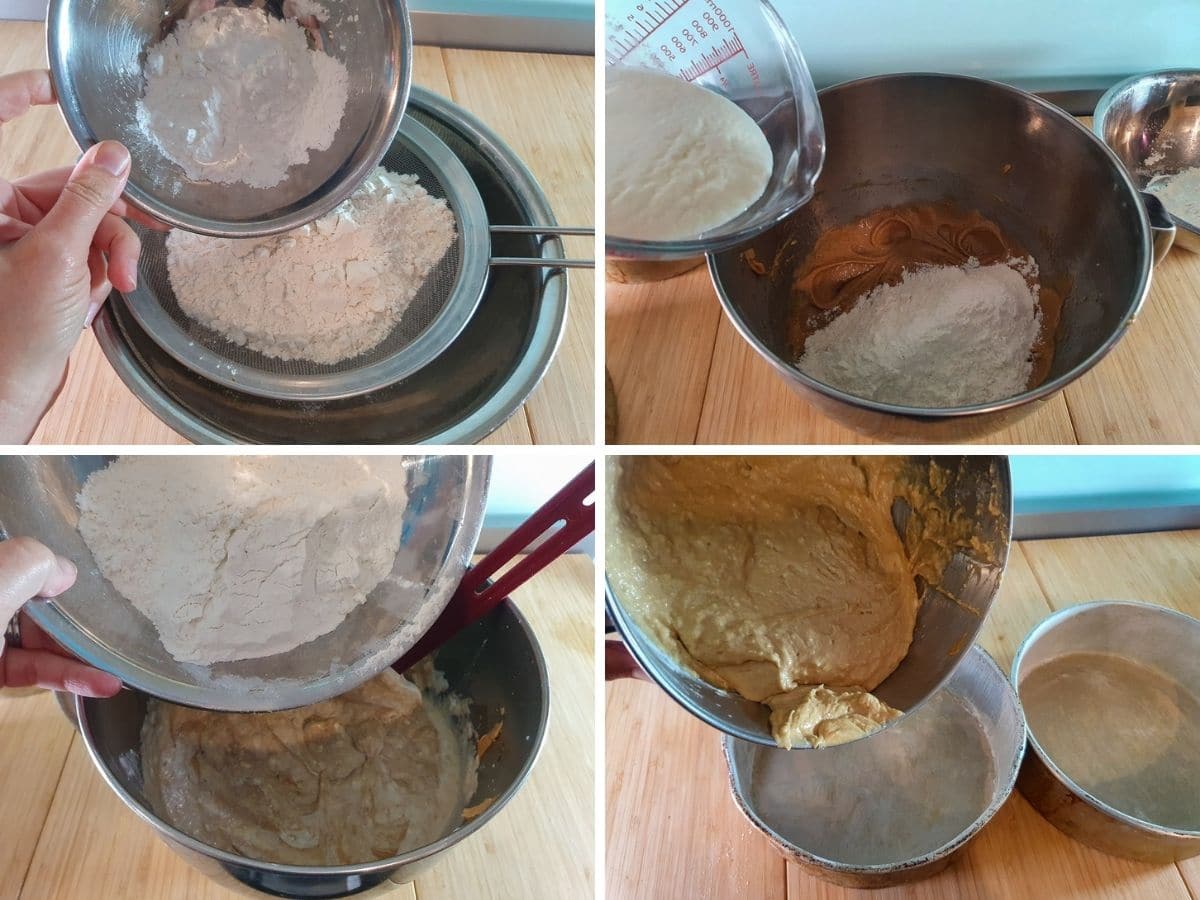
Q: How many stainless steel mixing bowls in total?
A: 7